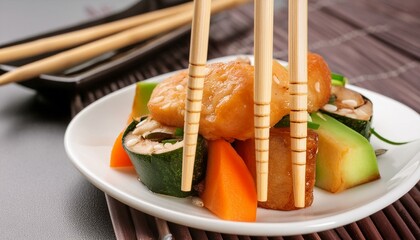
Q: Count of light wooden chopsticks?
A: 5